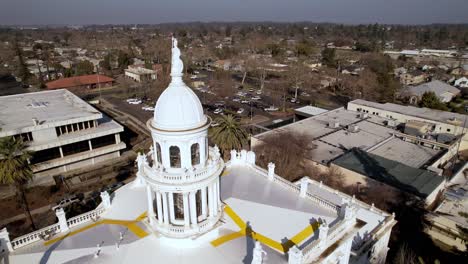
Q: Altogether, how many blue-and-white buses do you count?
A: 0